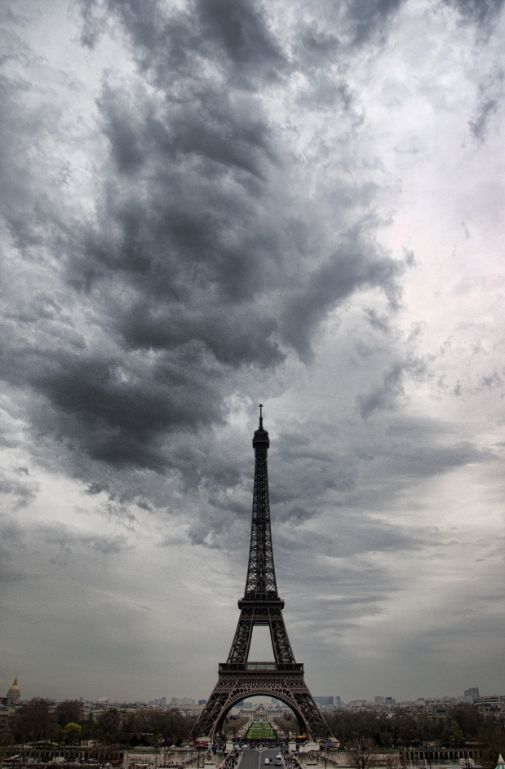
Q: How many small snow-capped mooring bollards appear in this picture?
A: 0